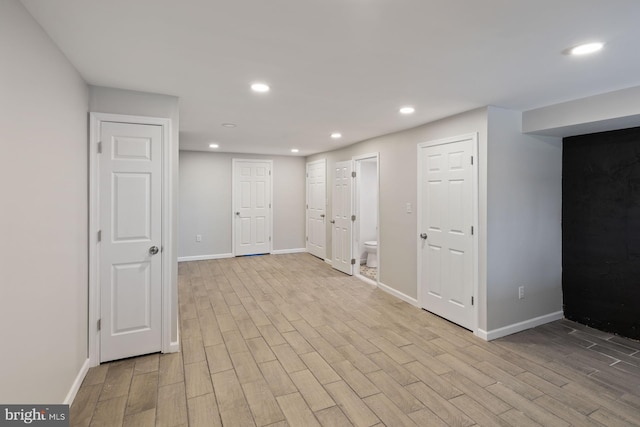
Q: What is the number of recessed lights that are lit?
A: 6